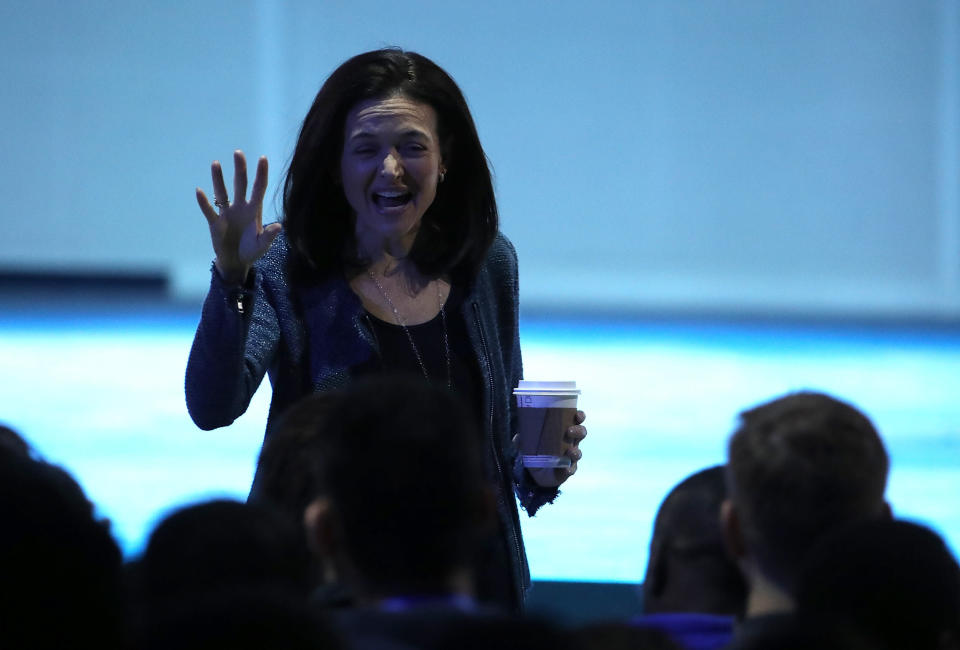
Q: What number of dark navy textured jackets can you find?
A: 1